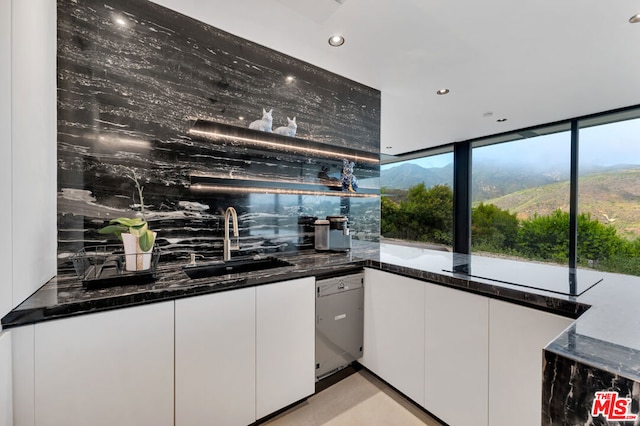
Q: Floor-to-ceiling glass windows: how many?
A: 3